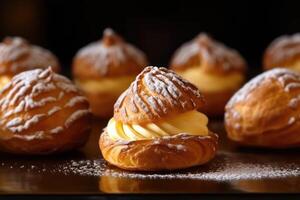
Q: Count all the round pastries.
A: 7